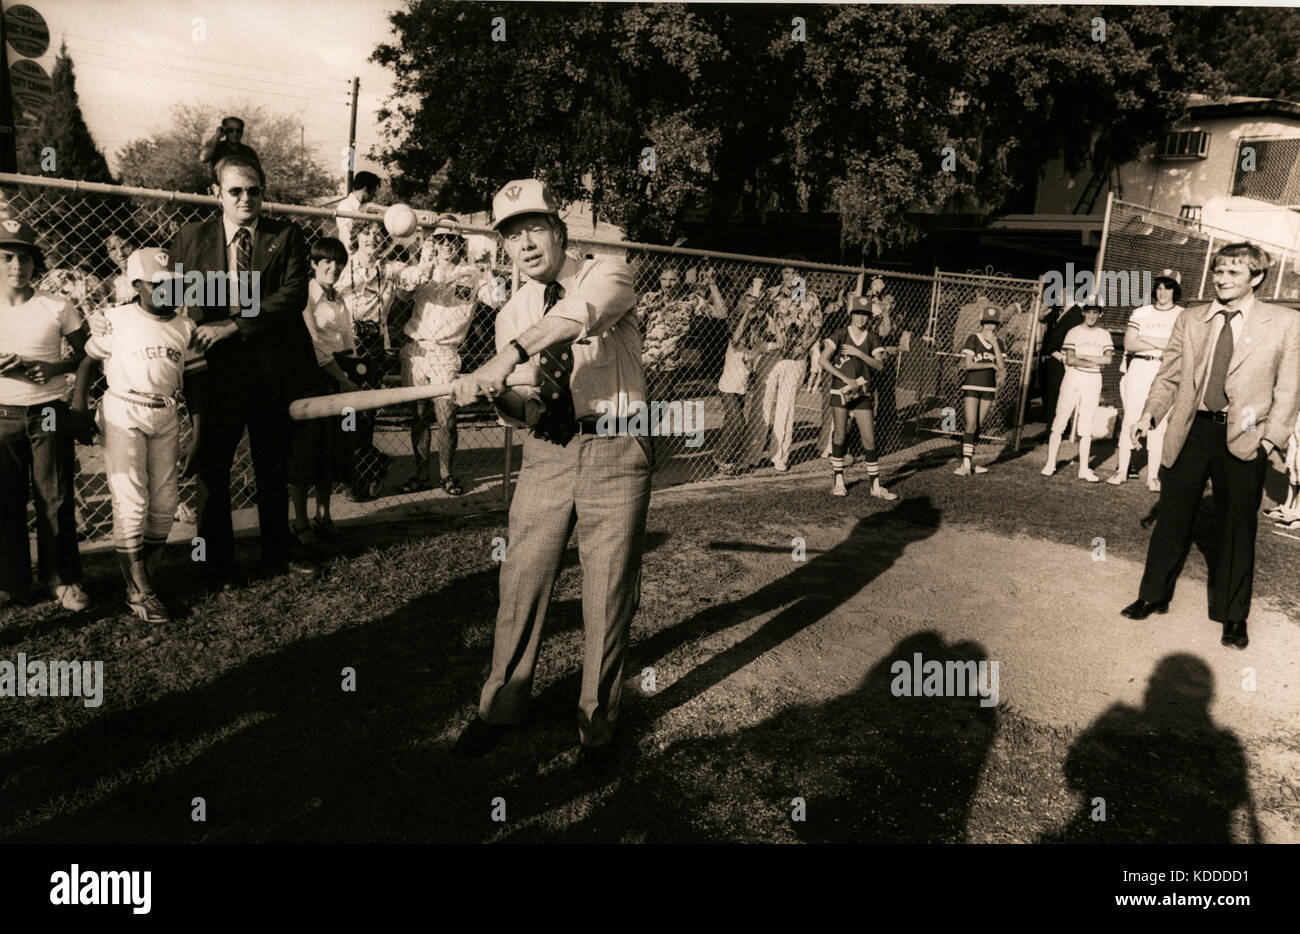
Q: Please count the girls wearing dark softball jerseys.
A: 2